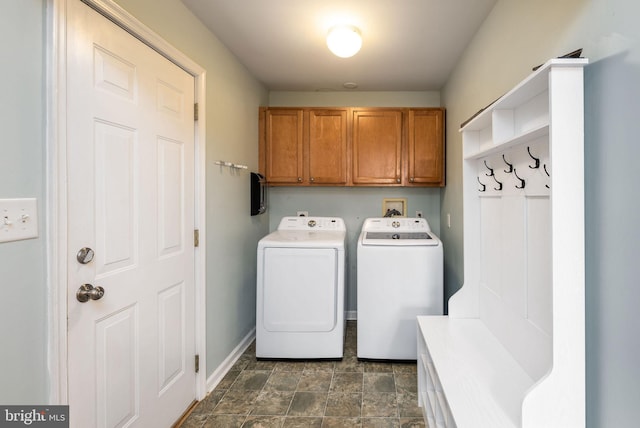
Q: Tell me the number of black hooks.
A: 7